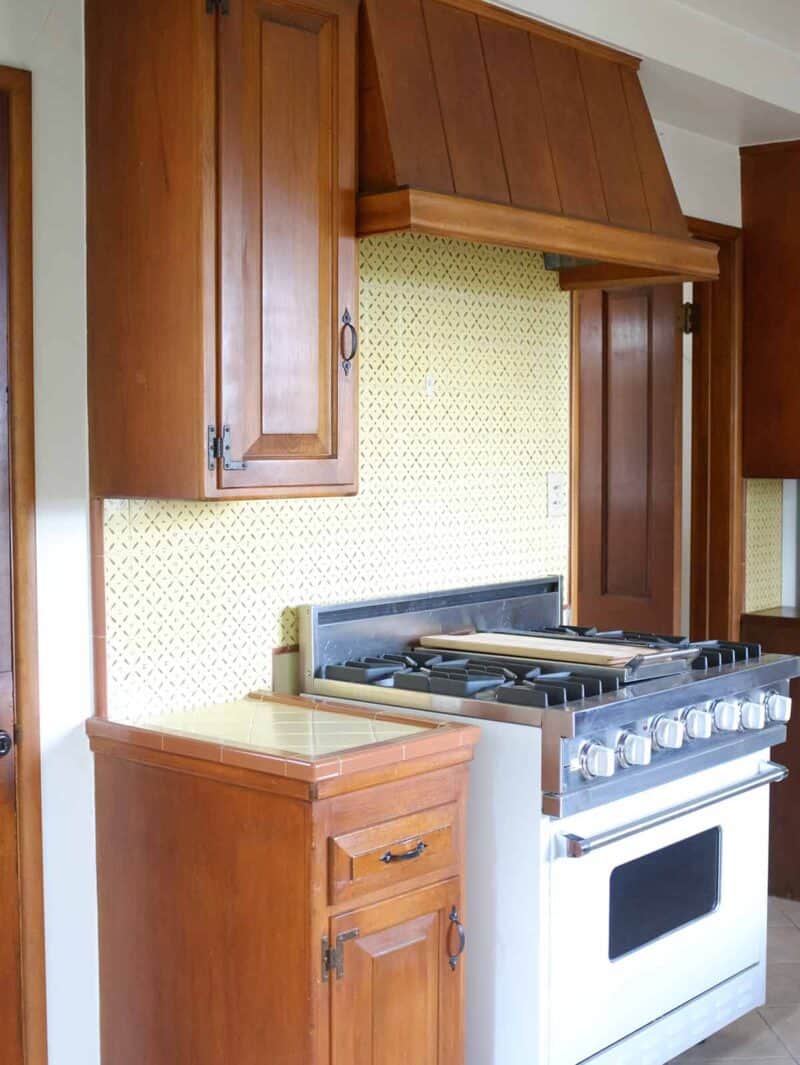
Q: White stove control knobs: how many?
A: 7